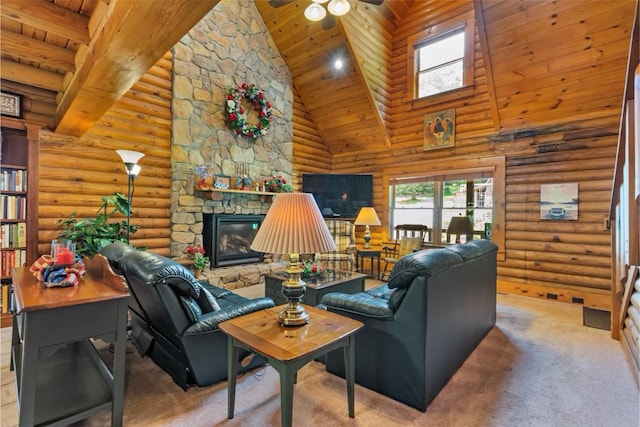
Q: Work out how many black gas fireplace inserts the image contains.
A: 1